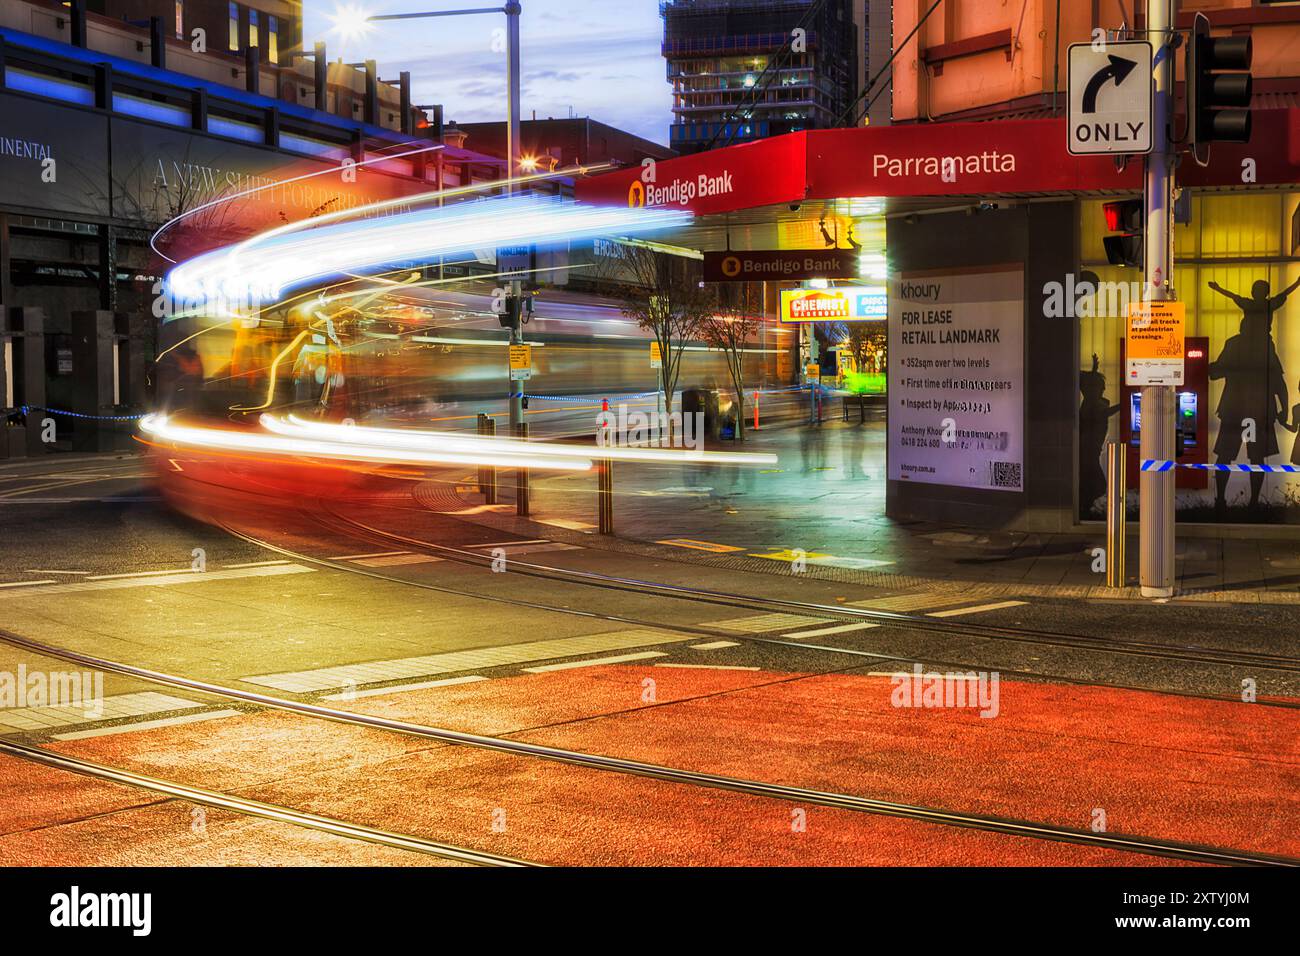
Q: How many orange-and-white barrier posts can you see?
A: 2